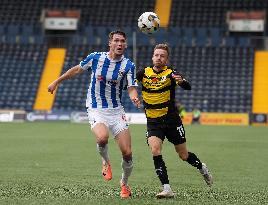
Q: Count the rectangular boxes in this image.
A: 2